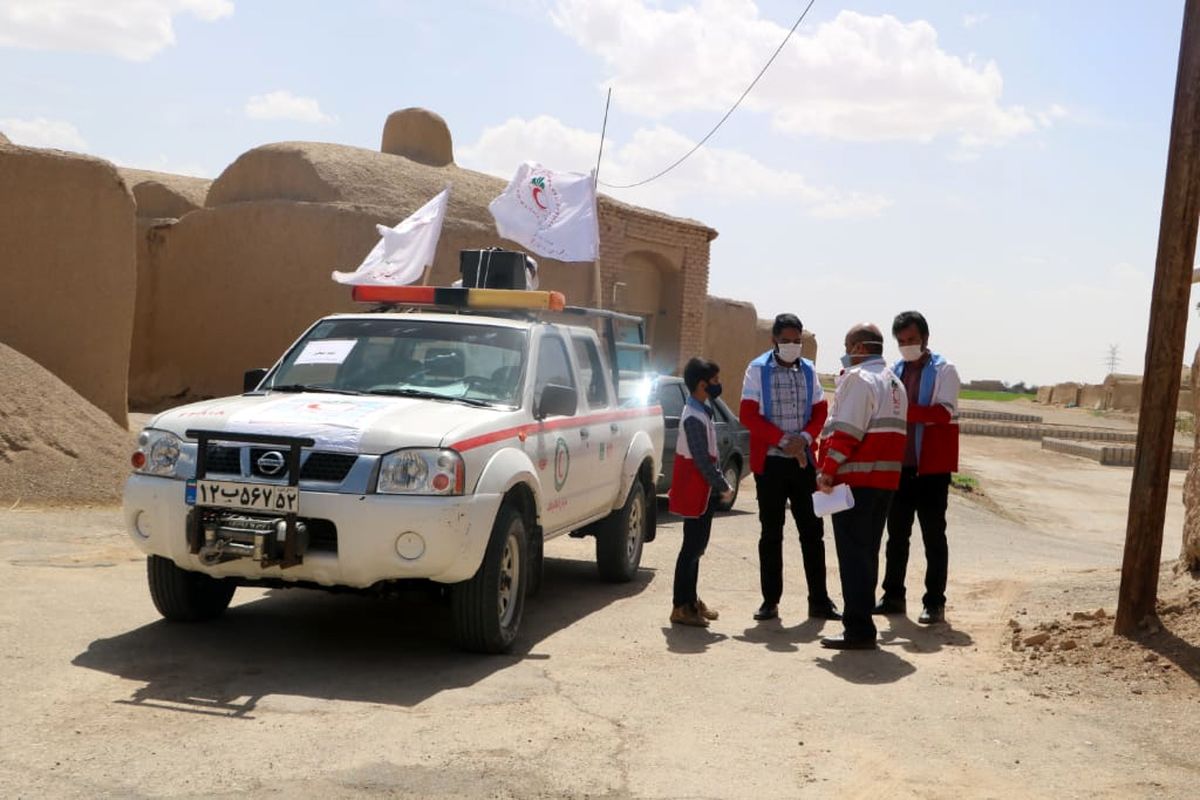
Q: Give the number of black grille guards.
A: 1